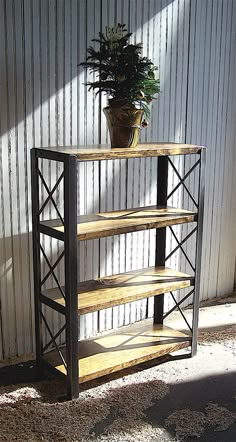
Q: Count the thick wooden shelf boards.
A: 4